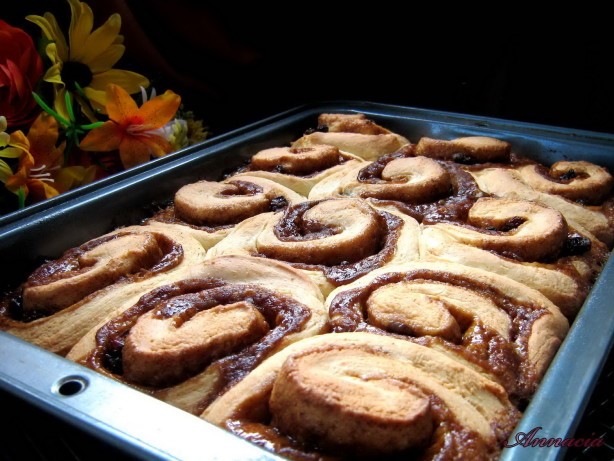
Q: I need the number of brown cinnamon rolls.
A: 12